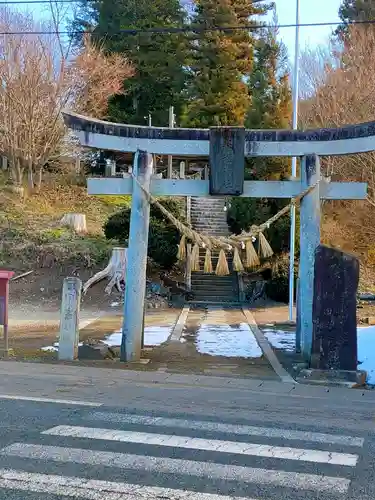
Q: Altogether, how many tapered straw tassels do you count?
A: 7